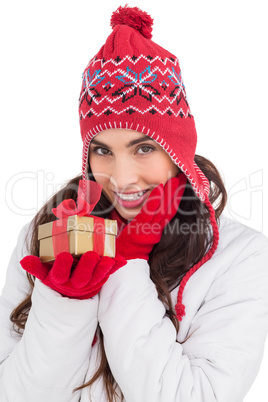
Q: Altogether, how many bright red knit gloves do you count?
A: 2